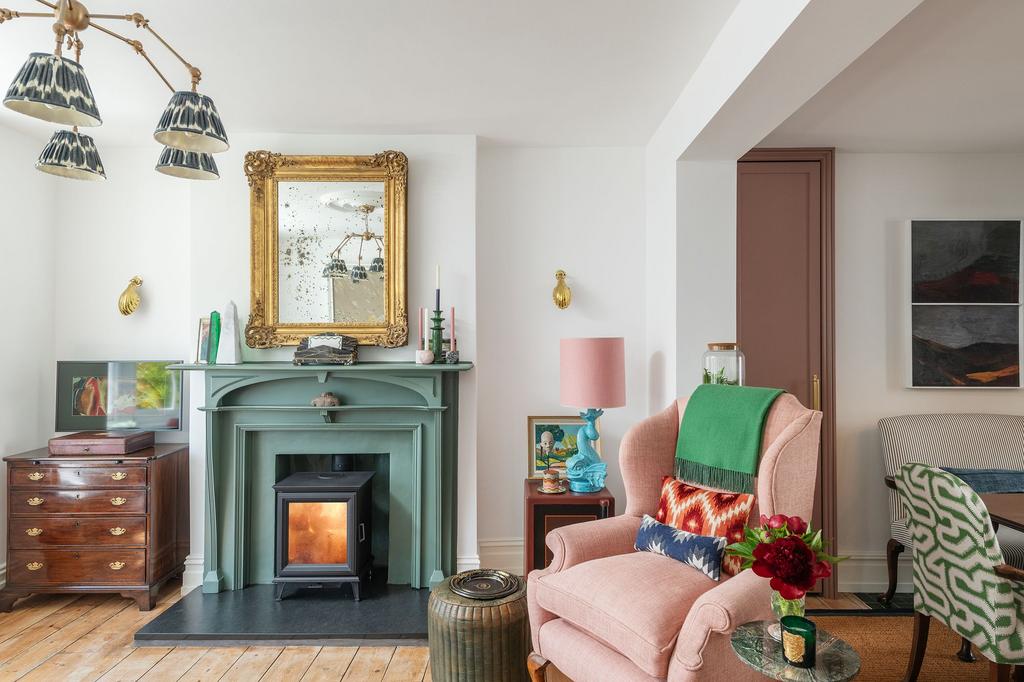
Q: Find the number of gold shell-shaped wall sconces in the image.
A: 2